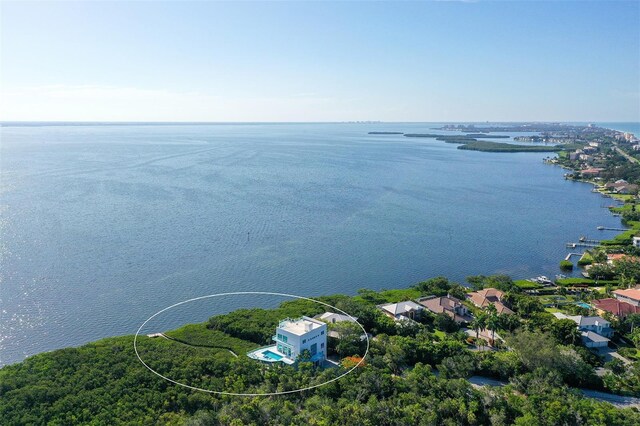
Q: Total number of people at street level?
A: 0